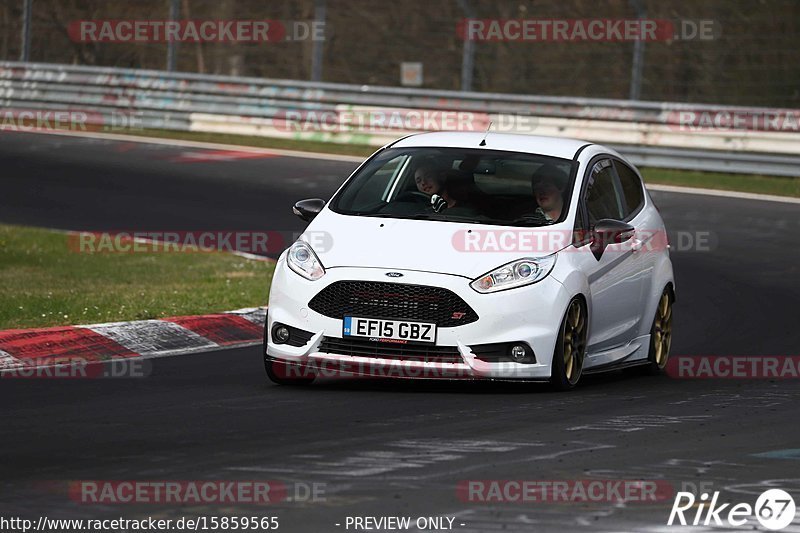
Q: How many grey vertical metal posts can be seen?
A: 5